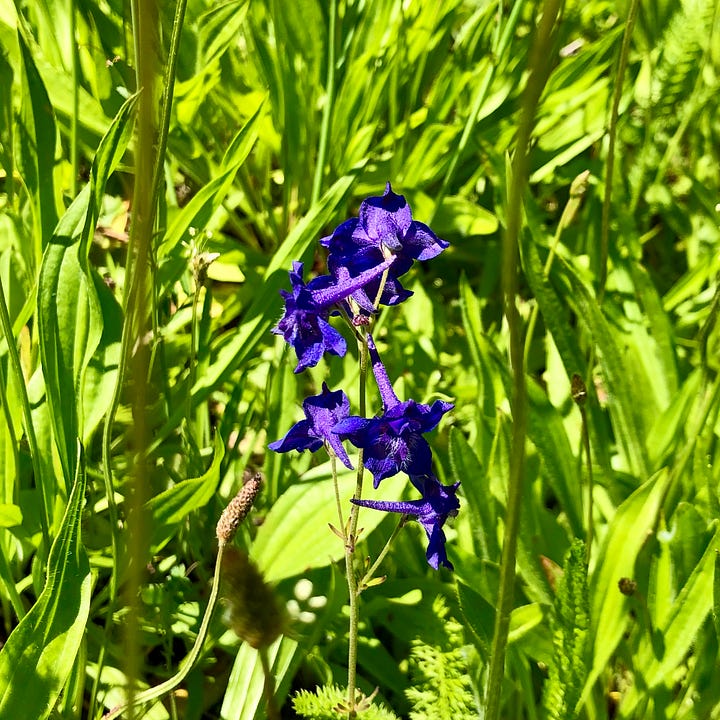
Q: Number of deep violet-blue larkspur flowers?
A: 6